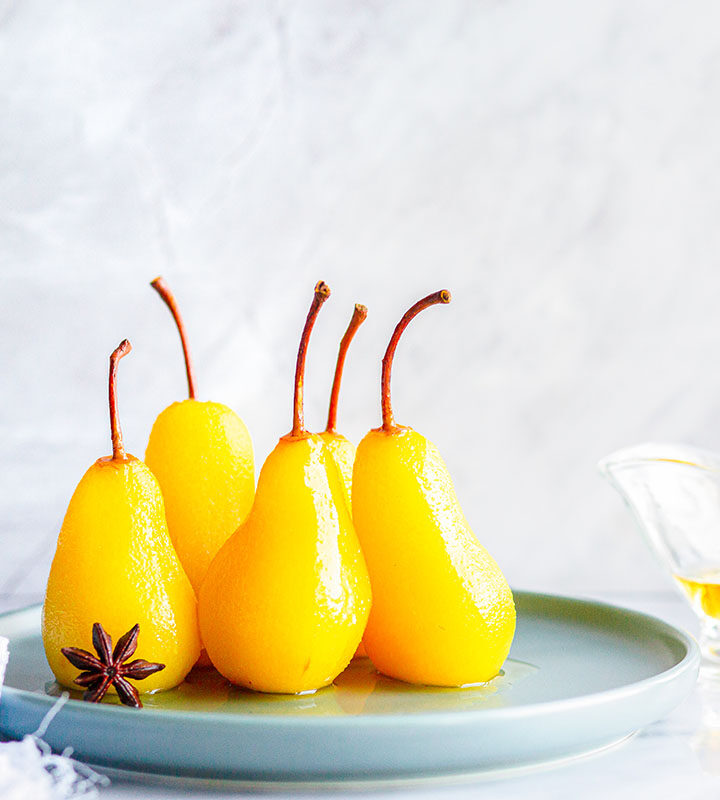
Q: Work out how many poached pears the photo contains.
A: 5